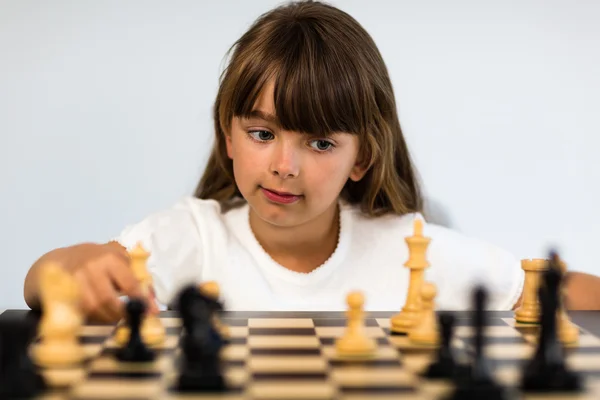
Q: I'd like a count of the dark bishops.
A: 1